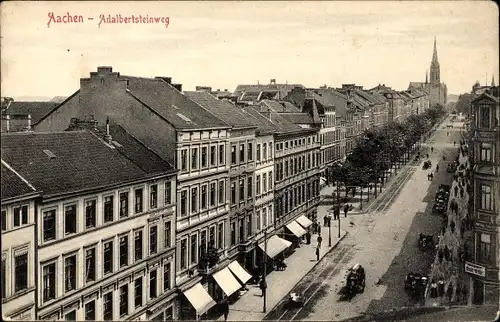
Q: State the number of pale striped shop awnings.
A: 6